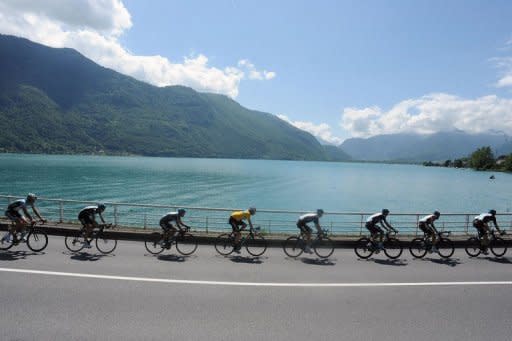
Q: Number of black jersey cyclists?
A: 7